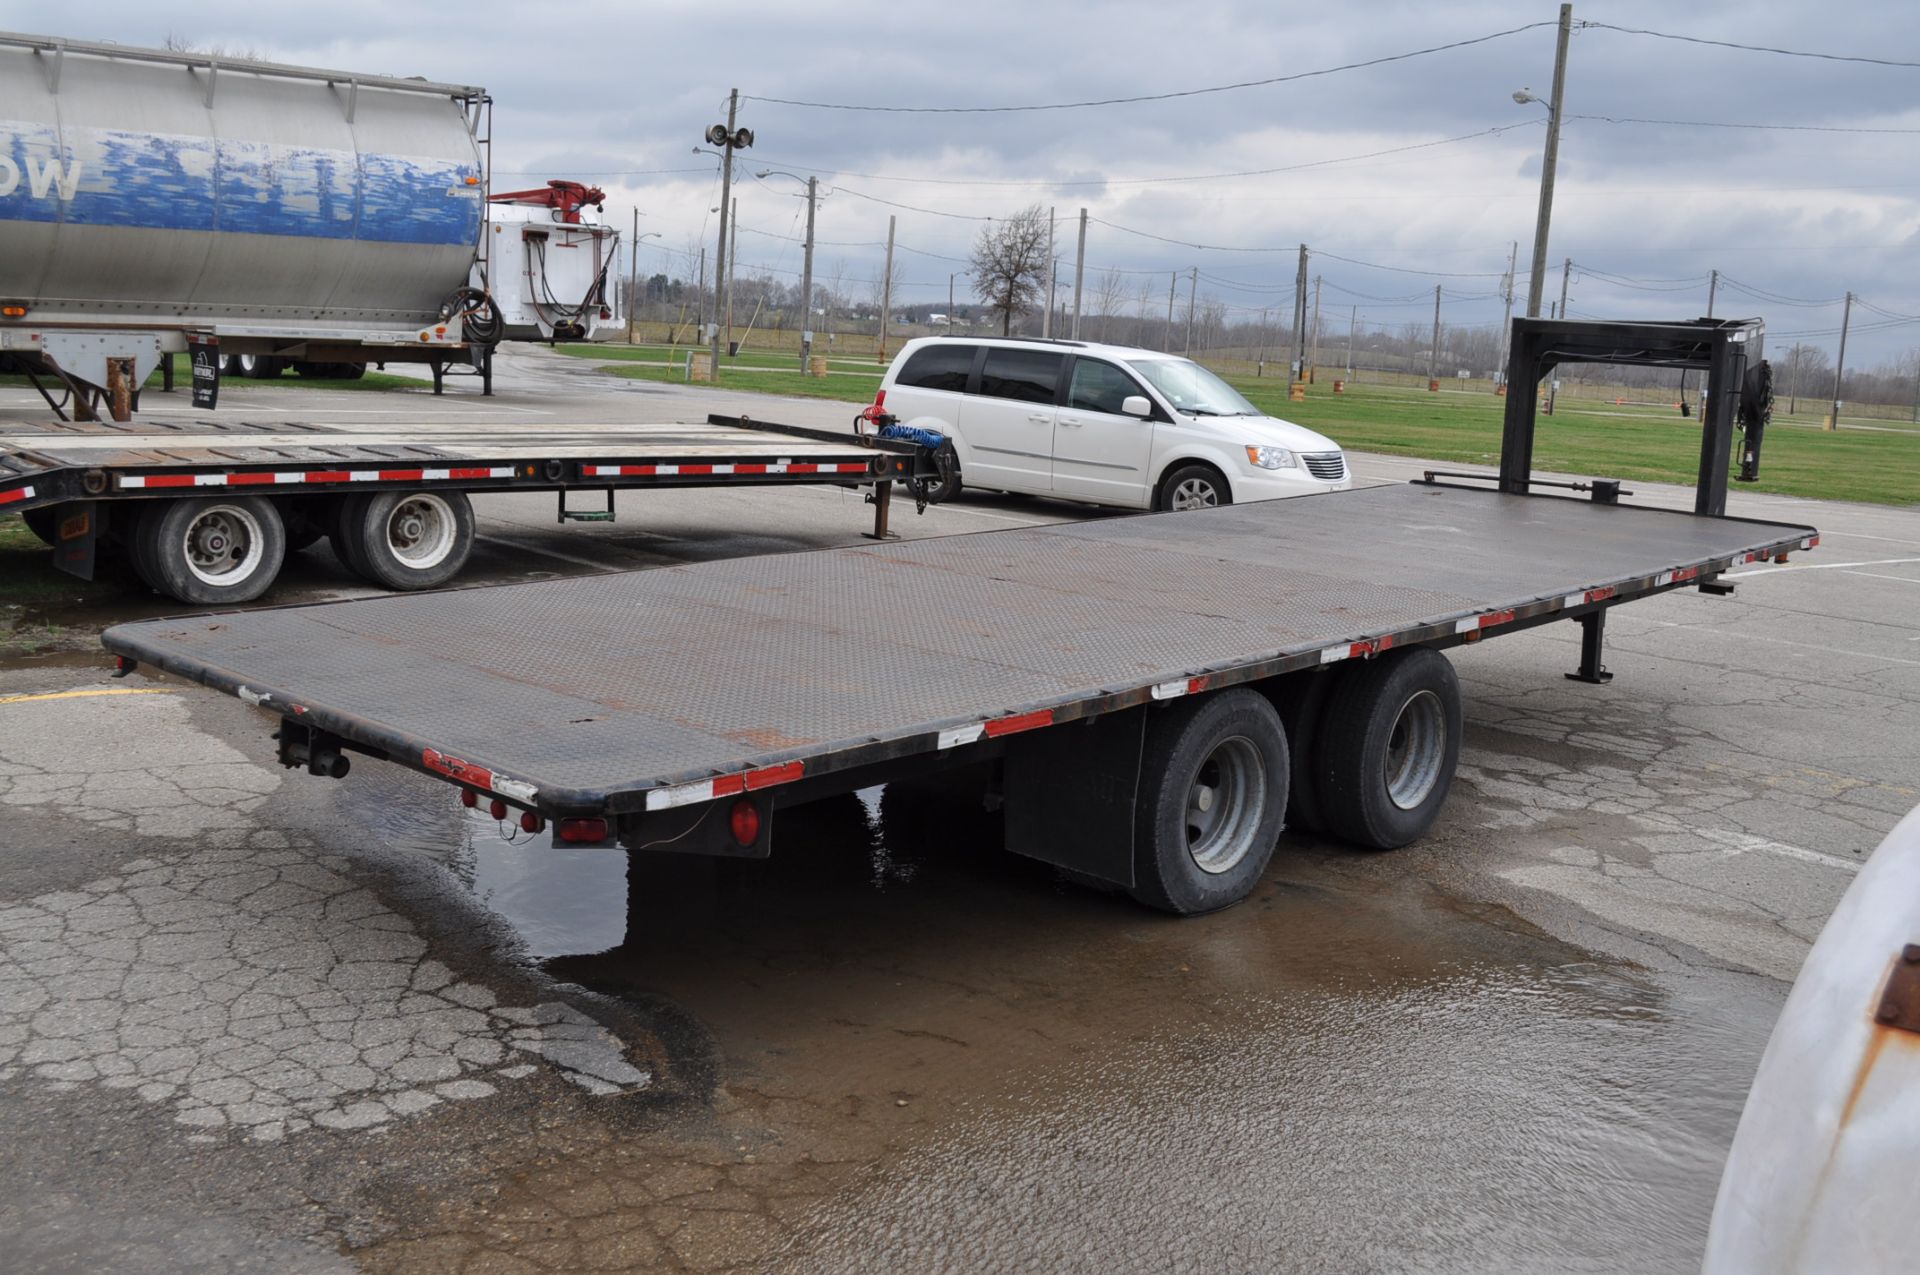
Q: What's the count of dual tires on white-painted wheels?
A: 2